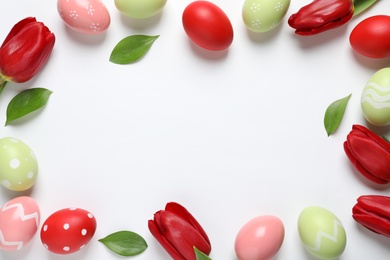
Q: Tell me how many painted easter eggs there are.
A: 11